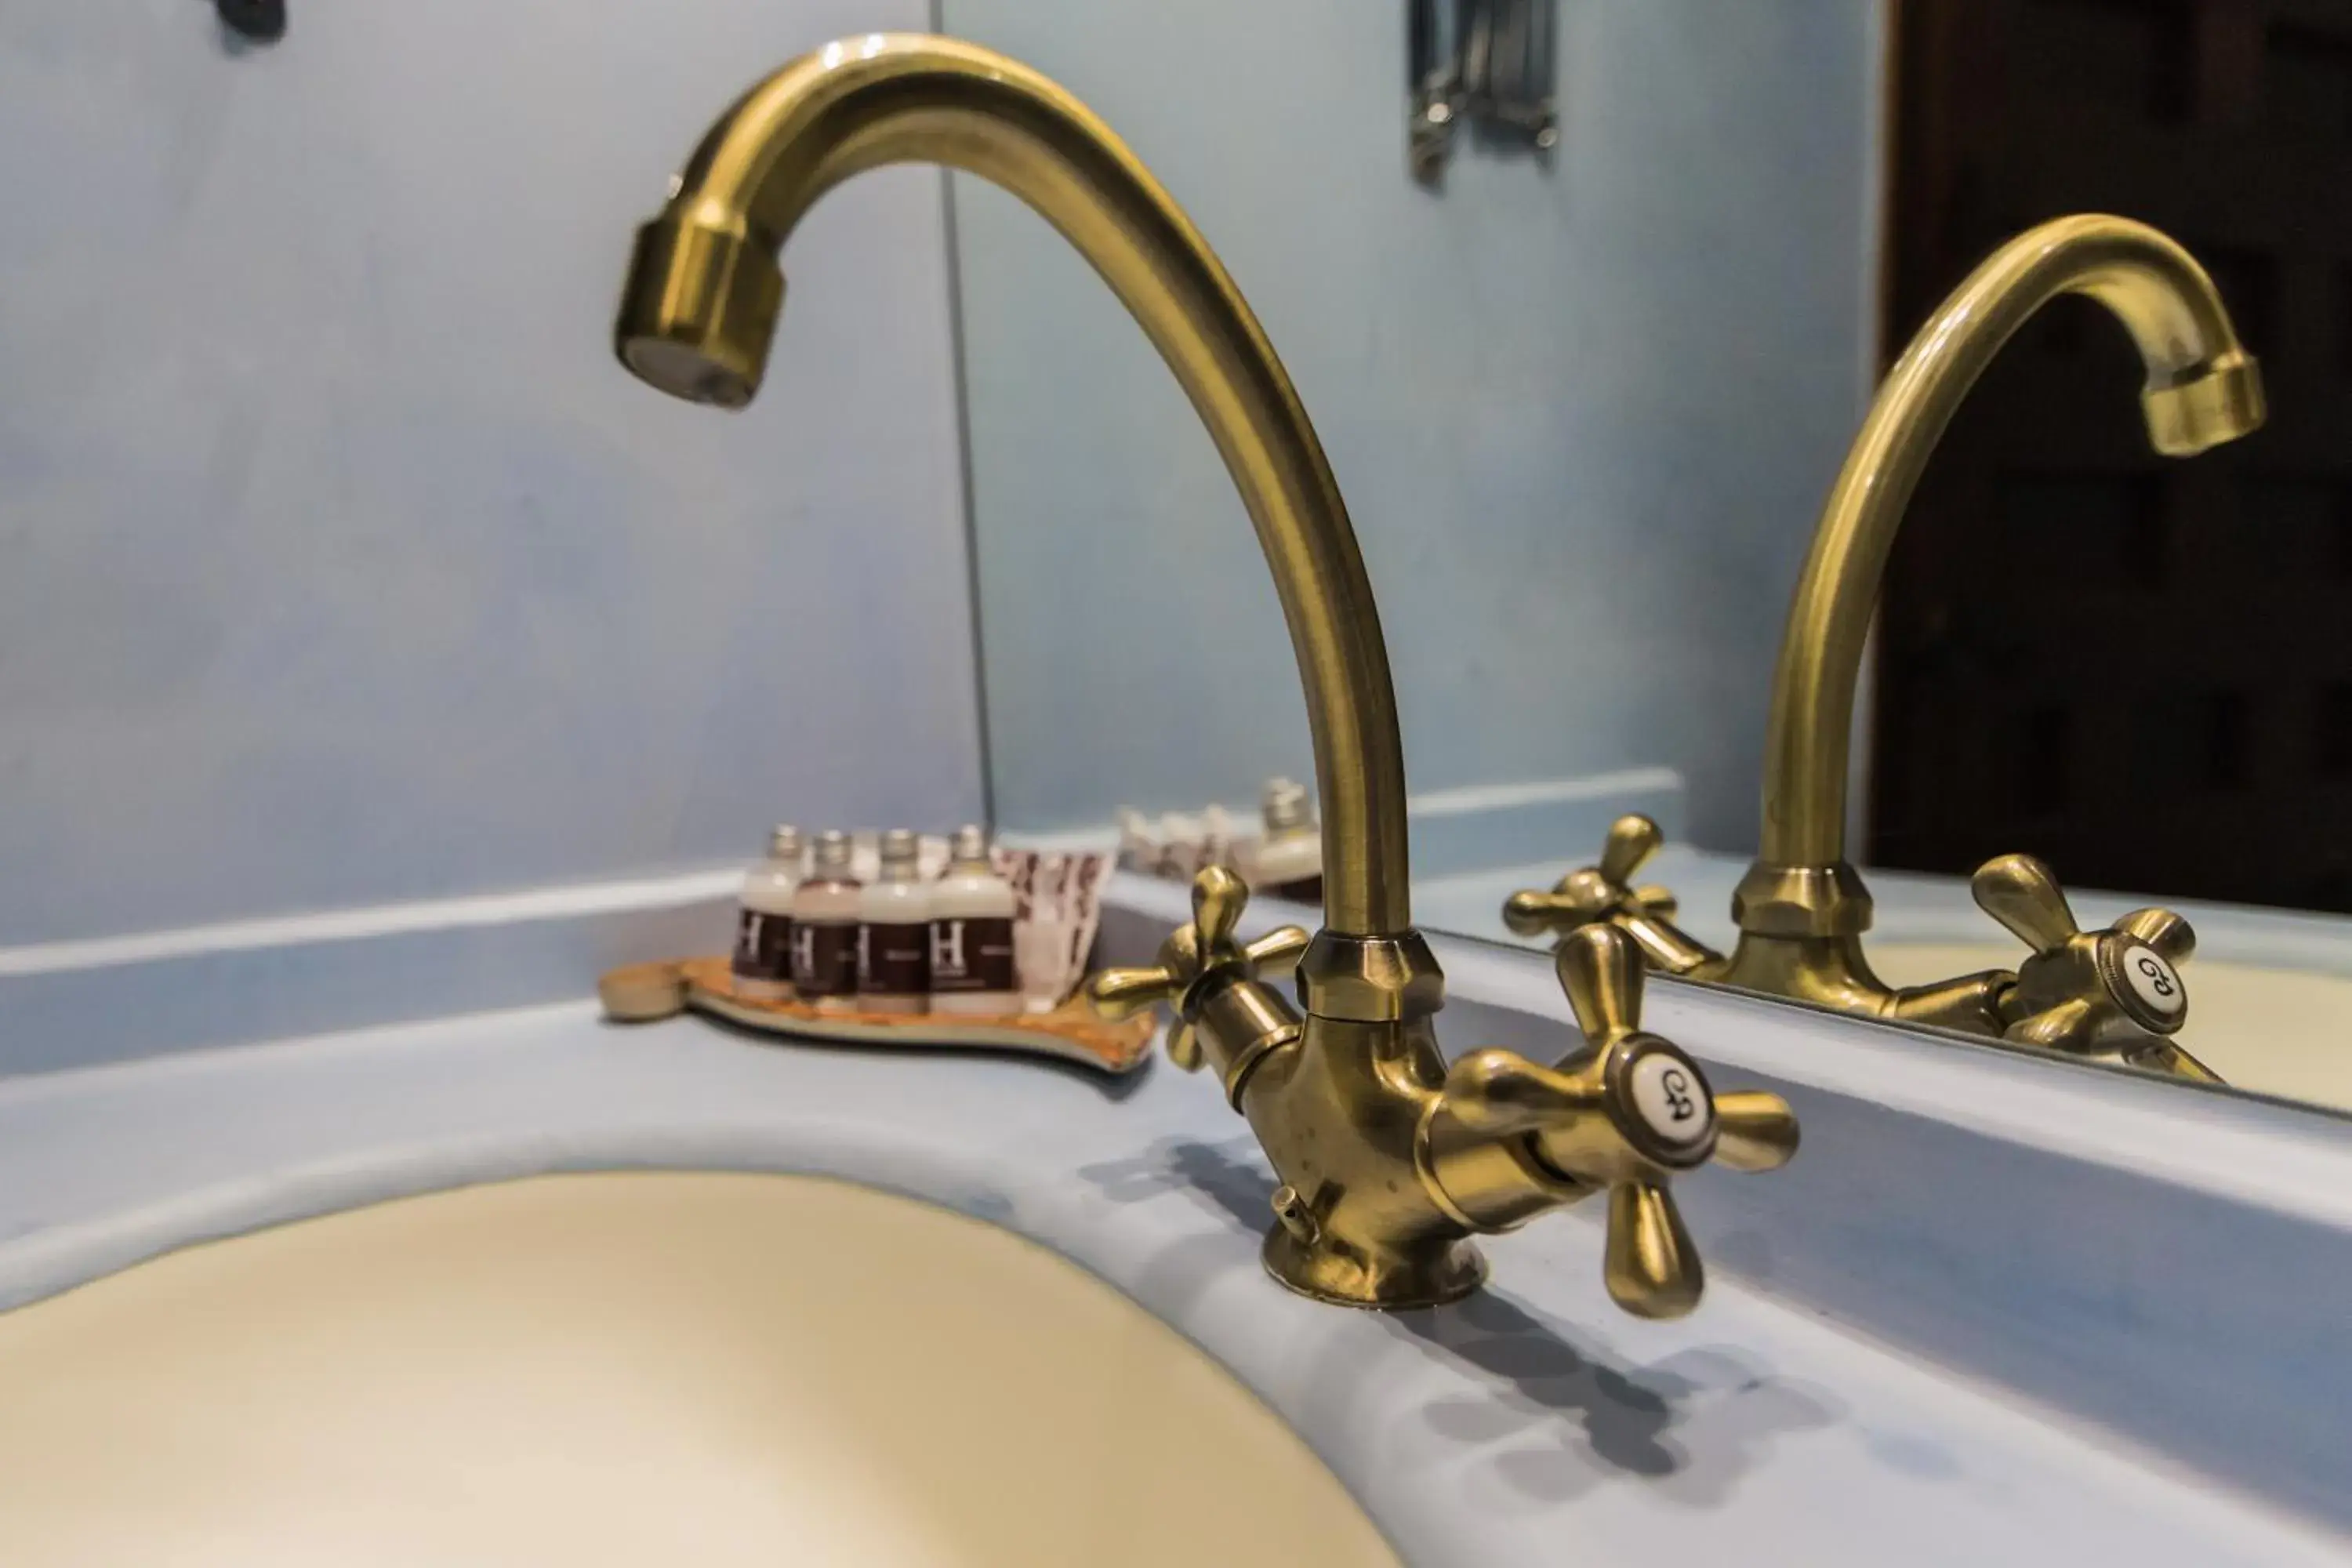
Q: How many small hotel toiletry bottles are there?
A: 4